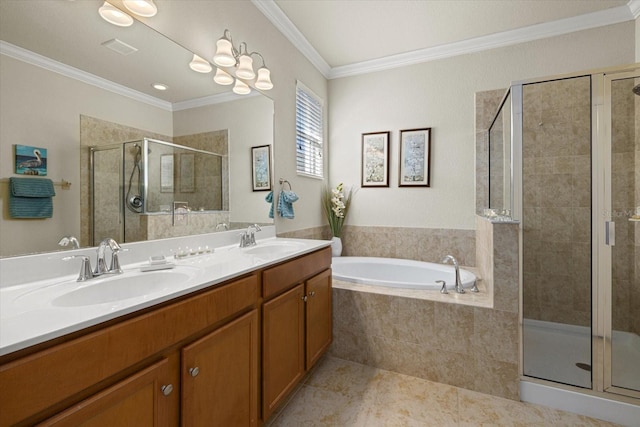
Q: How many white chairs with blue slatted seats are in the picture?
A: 0